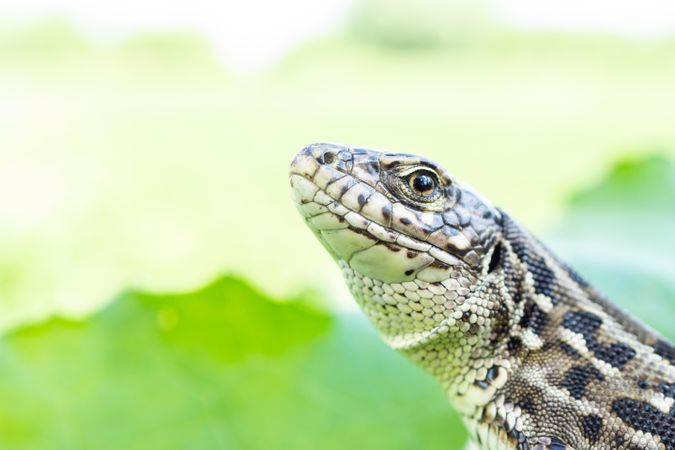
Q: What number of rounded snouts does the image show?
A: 1